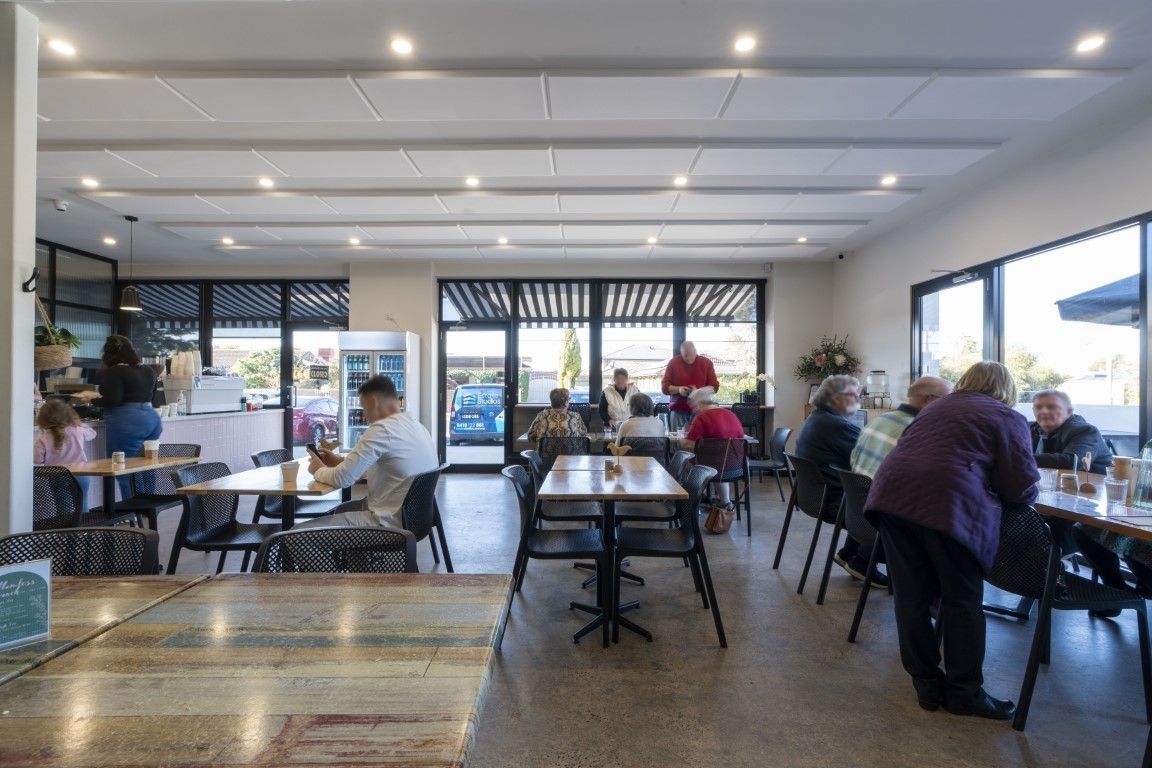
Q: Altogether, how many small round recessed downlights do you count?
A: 15